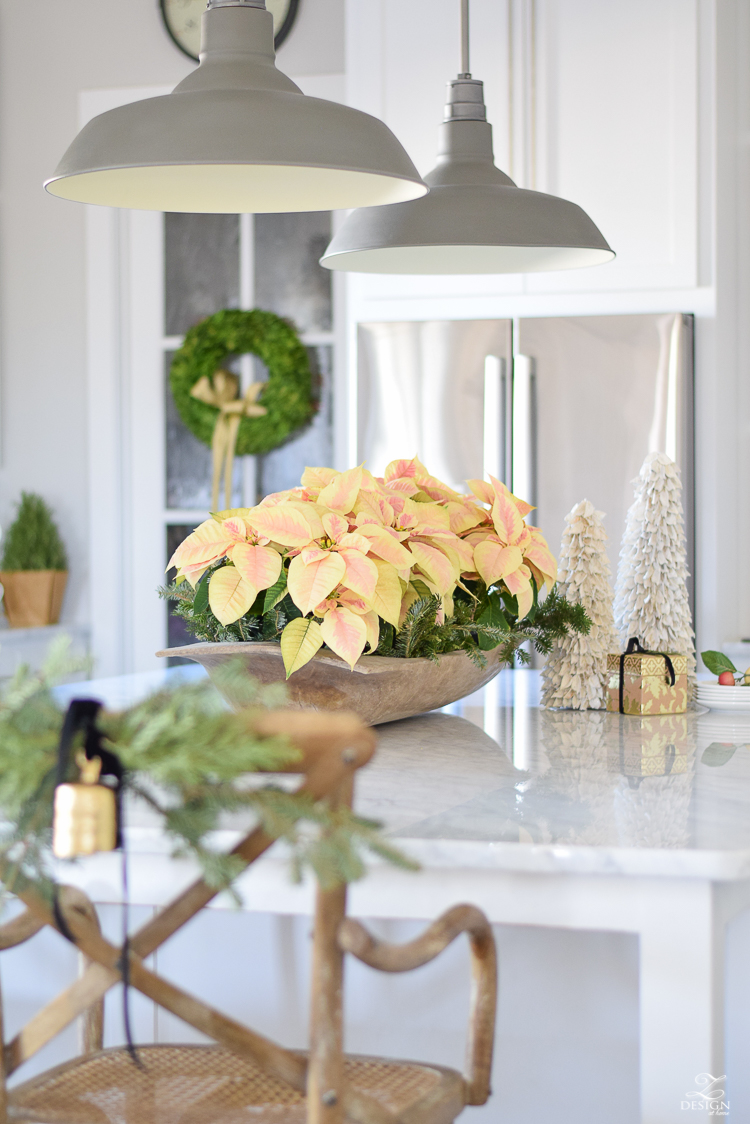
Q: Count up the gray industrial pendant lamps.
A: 2